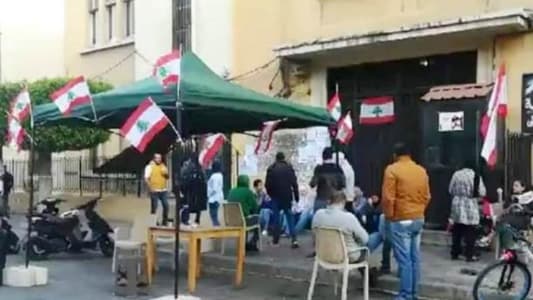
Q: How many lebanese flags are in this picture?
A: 11